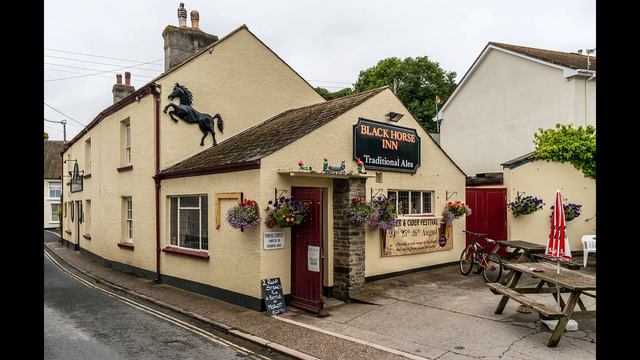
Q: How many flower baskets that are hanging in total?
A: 7